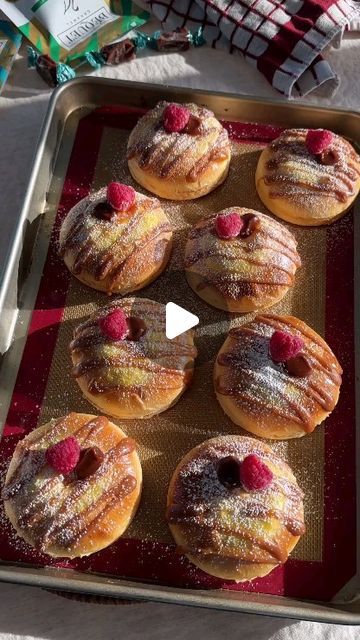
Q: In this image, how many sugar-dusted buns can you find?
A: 8